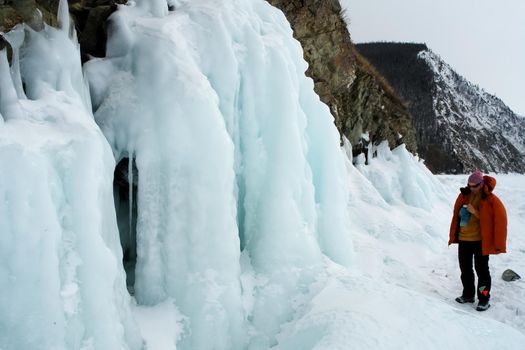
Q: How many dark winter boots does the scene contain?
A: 2